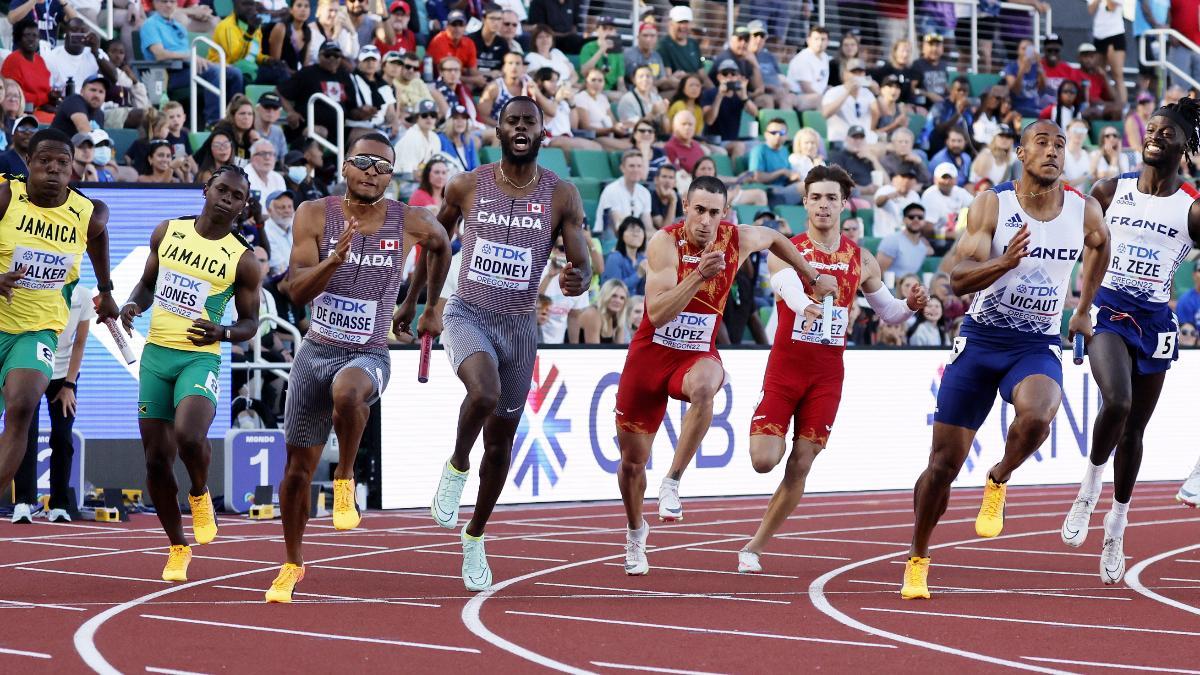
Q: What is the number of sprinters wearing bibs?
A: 8